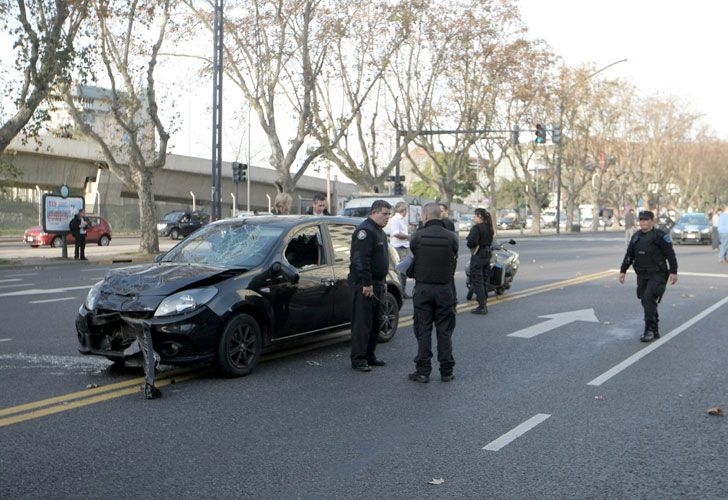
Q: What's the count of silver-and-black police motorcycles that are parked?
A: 1